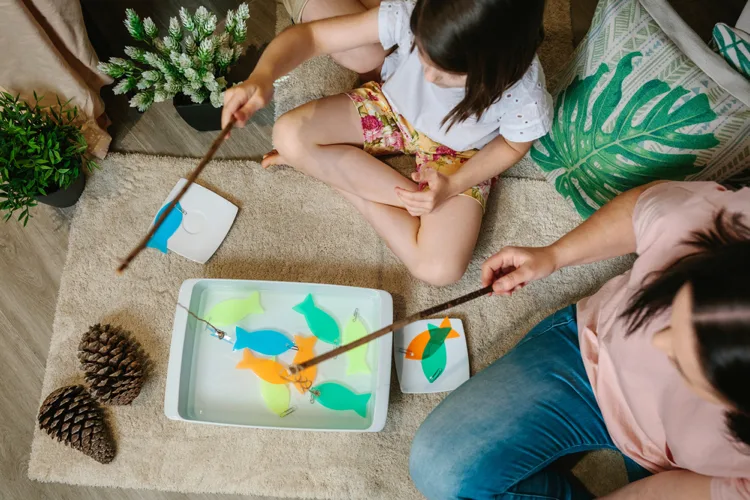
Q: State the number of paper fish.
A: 11